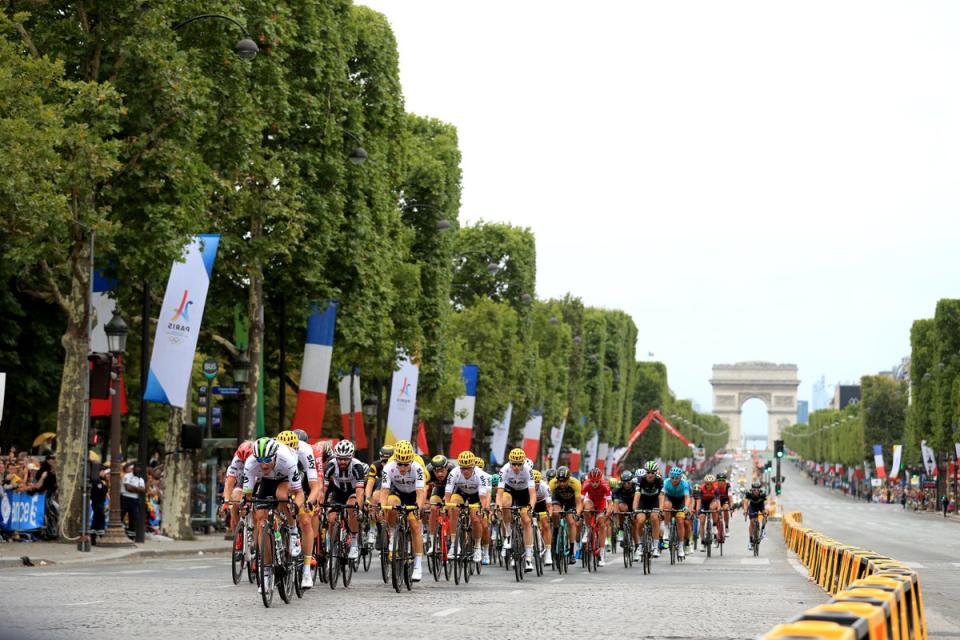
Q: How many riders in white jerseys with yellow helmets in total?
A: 6